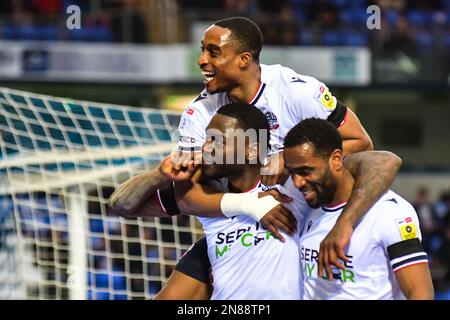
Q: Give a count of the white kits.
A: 3